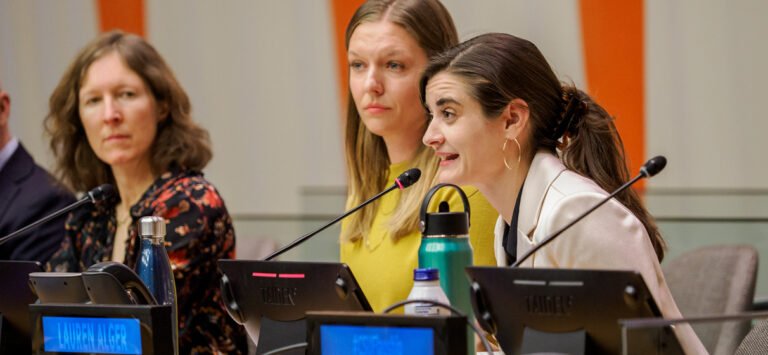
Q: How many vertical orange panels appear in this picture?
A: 3